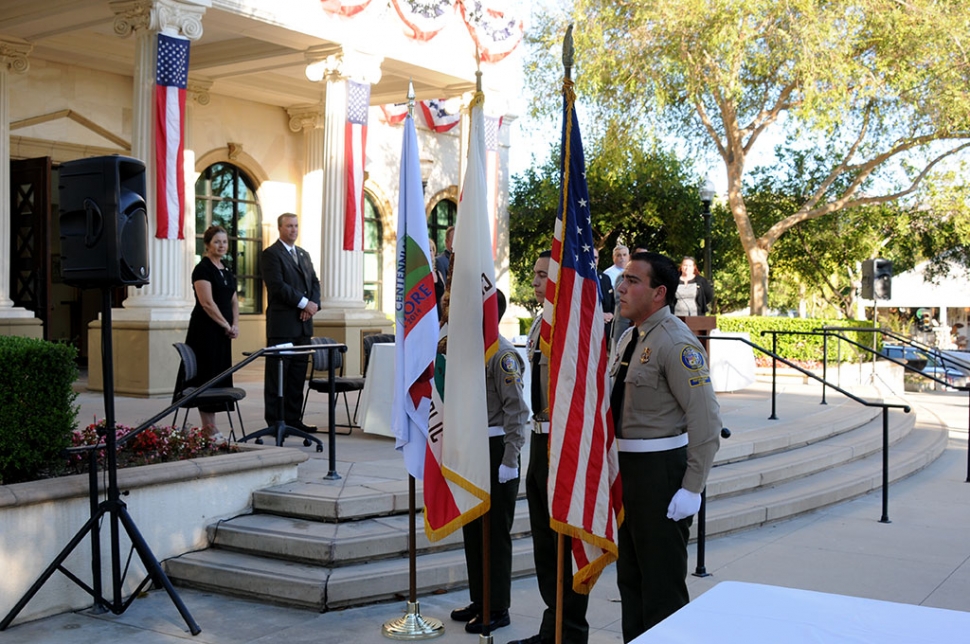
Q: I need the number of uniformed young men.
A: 3